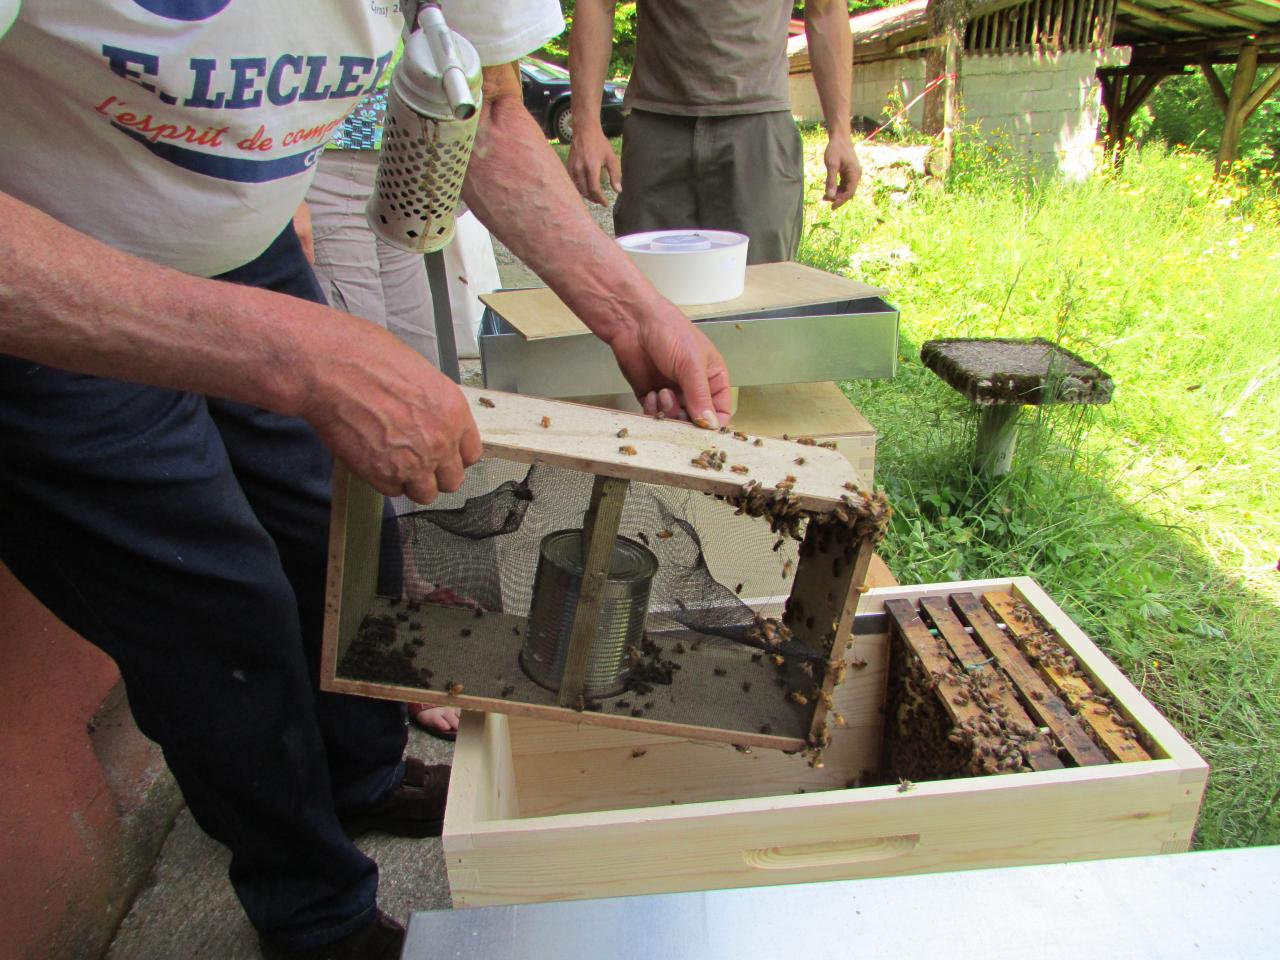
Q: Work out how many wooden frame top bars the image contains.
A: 4